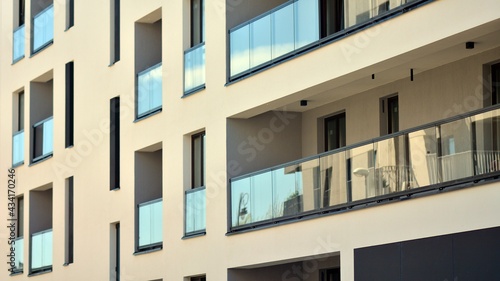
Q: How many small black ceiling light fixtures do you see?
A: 2